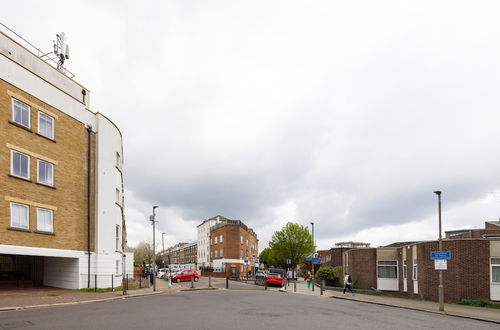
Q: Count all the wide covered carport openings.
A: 1